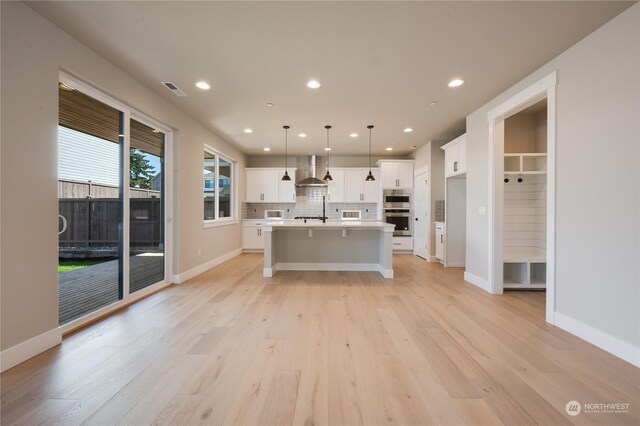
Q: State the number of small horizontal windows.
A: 2